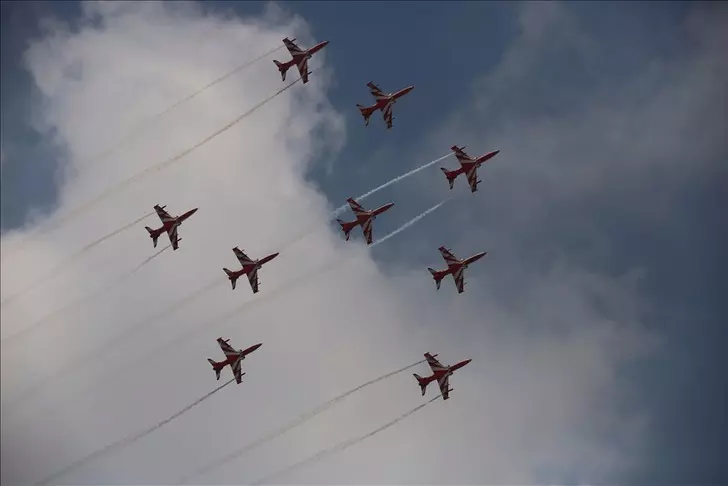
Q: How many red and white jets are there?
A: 9